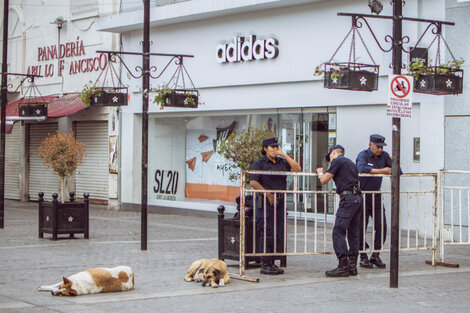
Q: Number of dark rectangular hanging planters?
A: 5